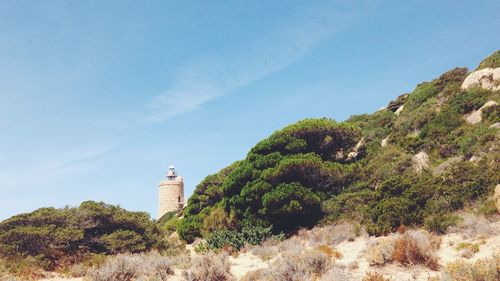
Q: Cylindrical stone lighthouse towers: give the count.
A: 1